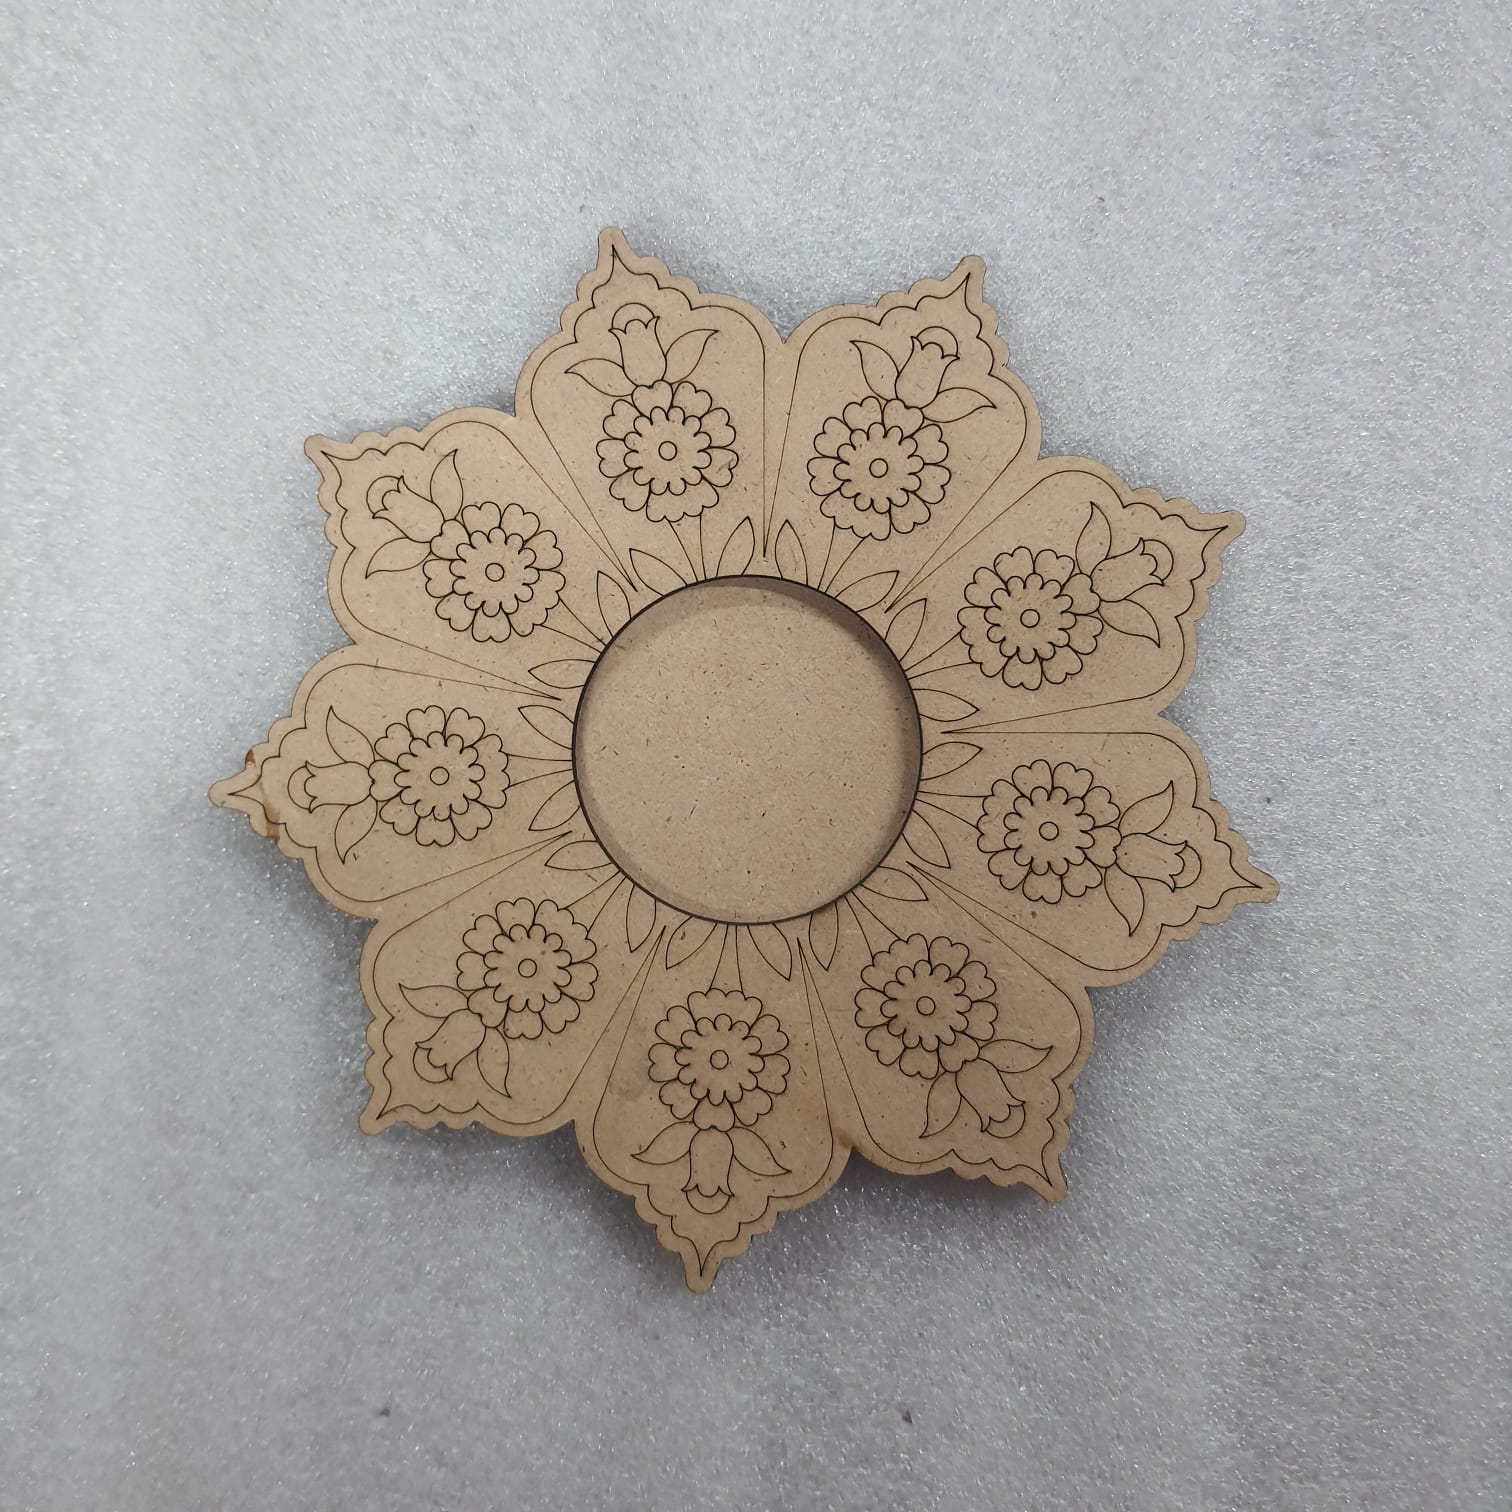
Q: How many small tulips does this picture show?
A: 9